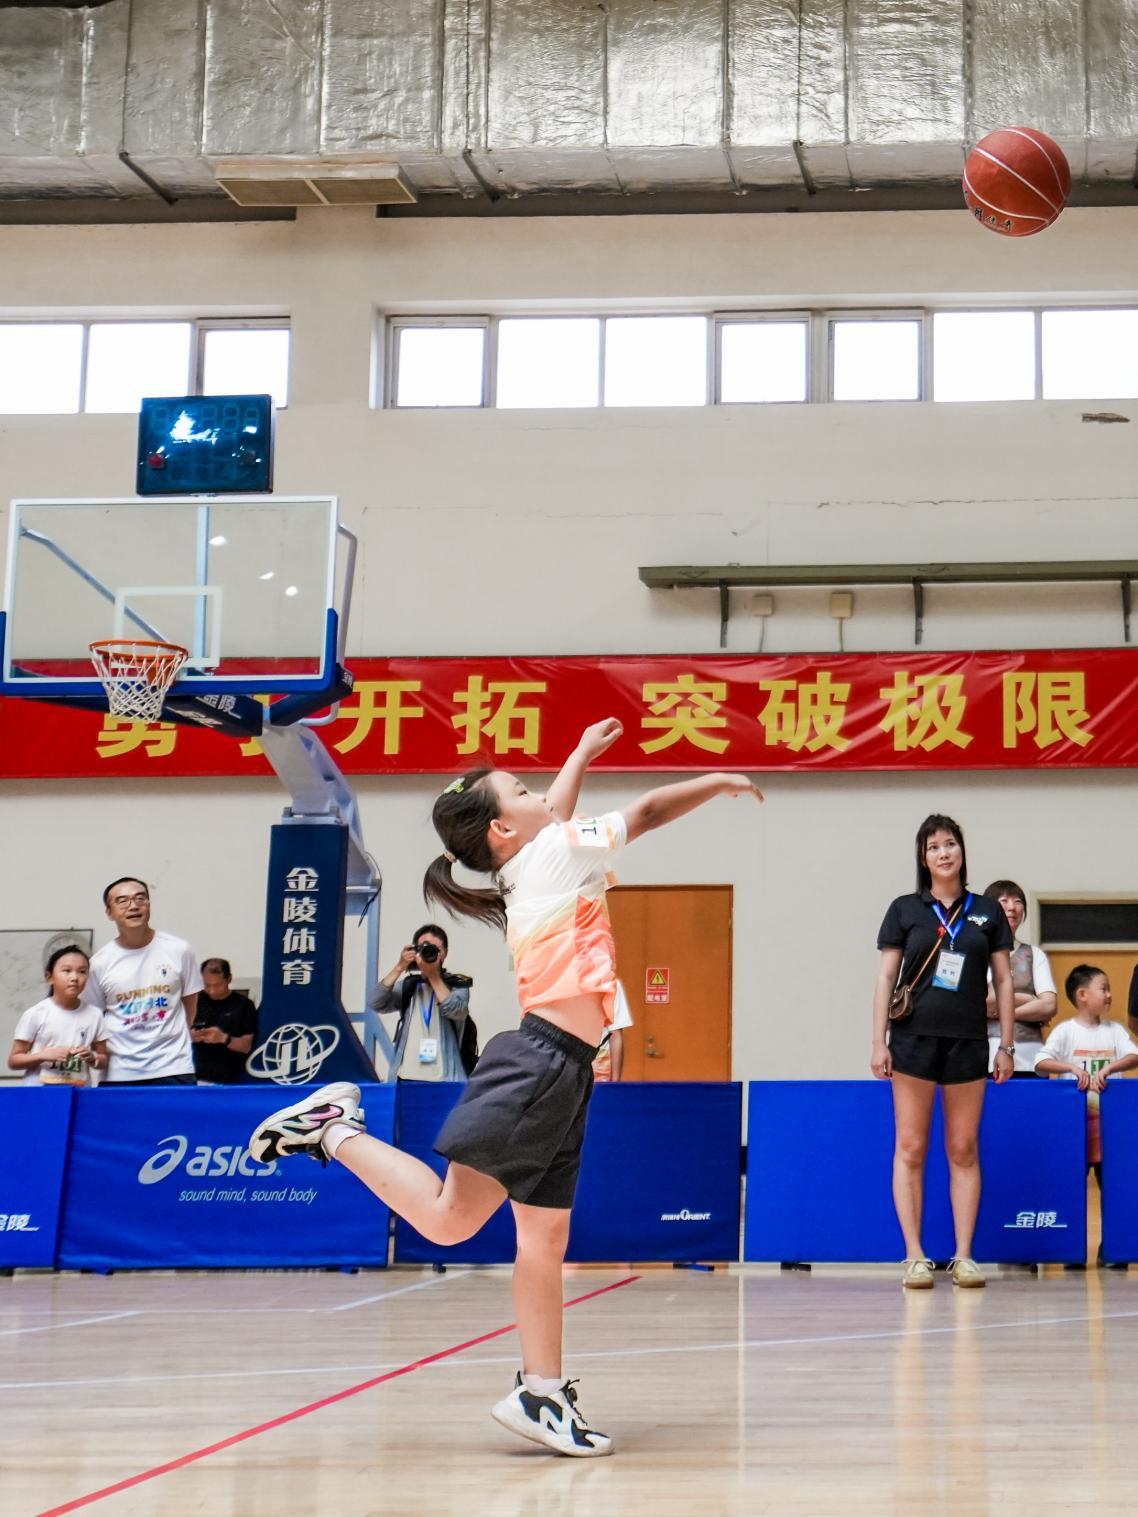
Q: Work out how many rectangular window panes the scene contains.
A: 10